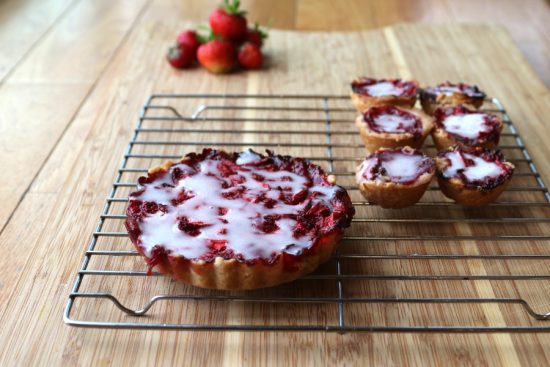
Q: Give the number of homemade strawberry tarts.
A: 7